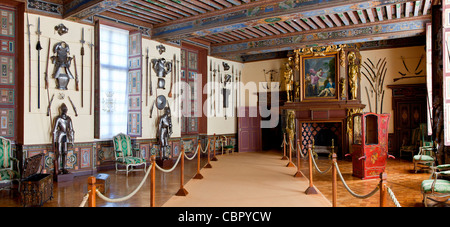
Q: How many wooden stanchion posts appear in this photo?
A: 12